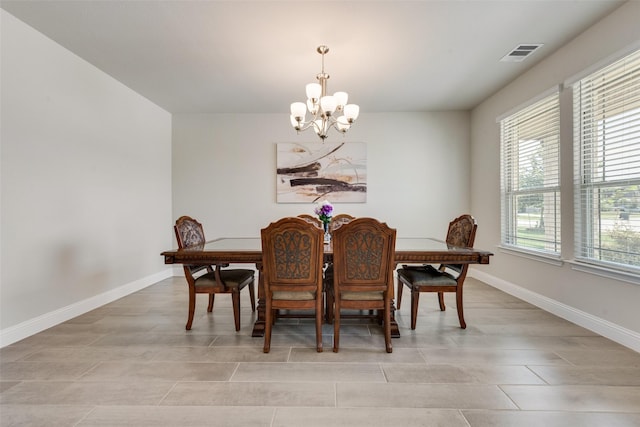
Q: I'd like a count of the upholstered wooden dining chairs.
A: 6